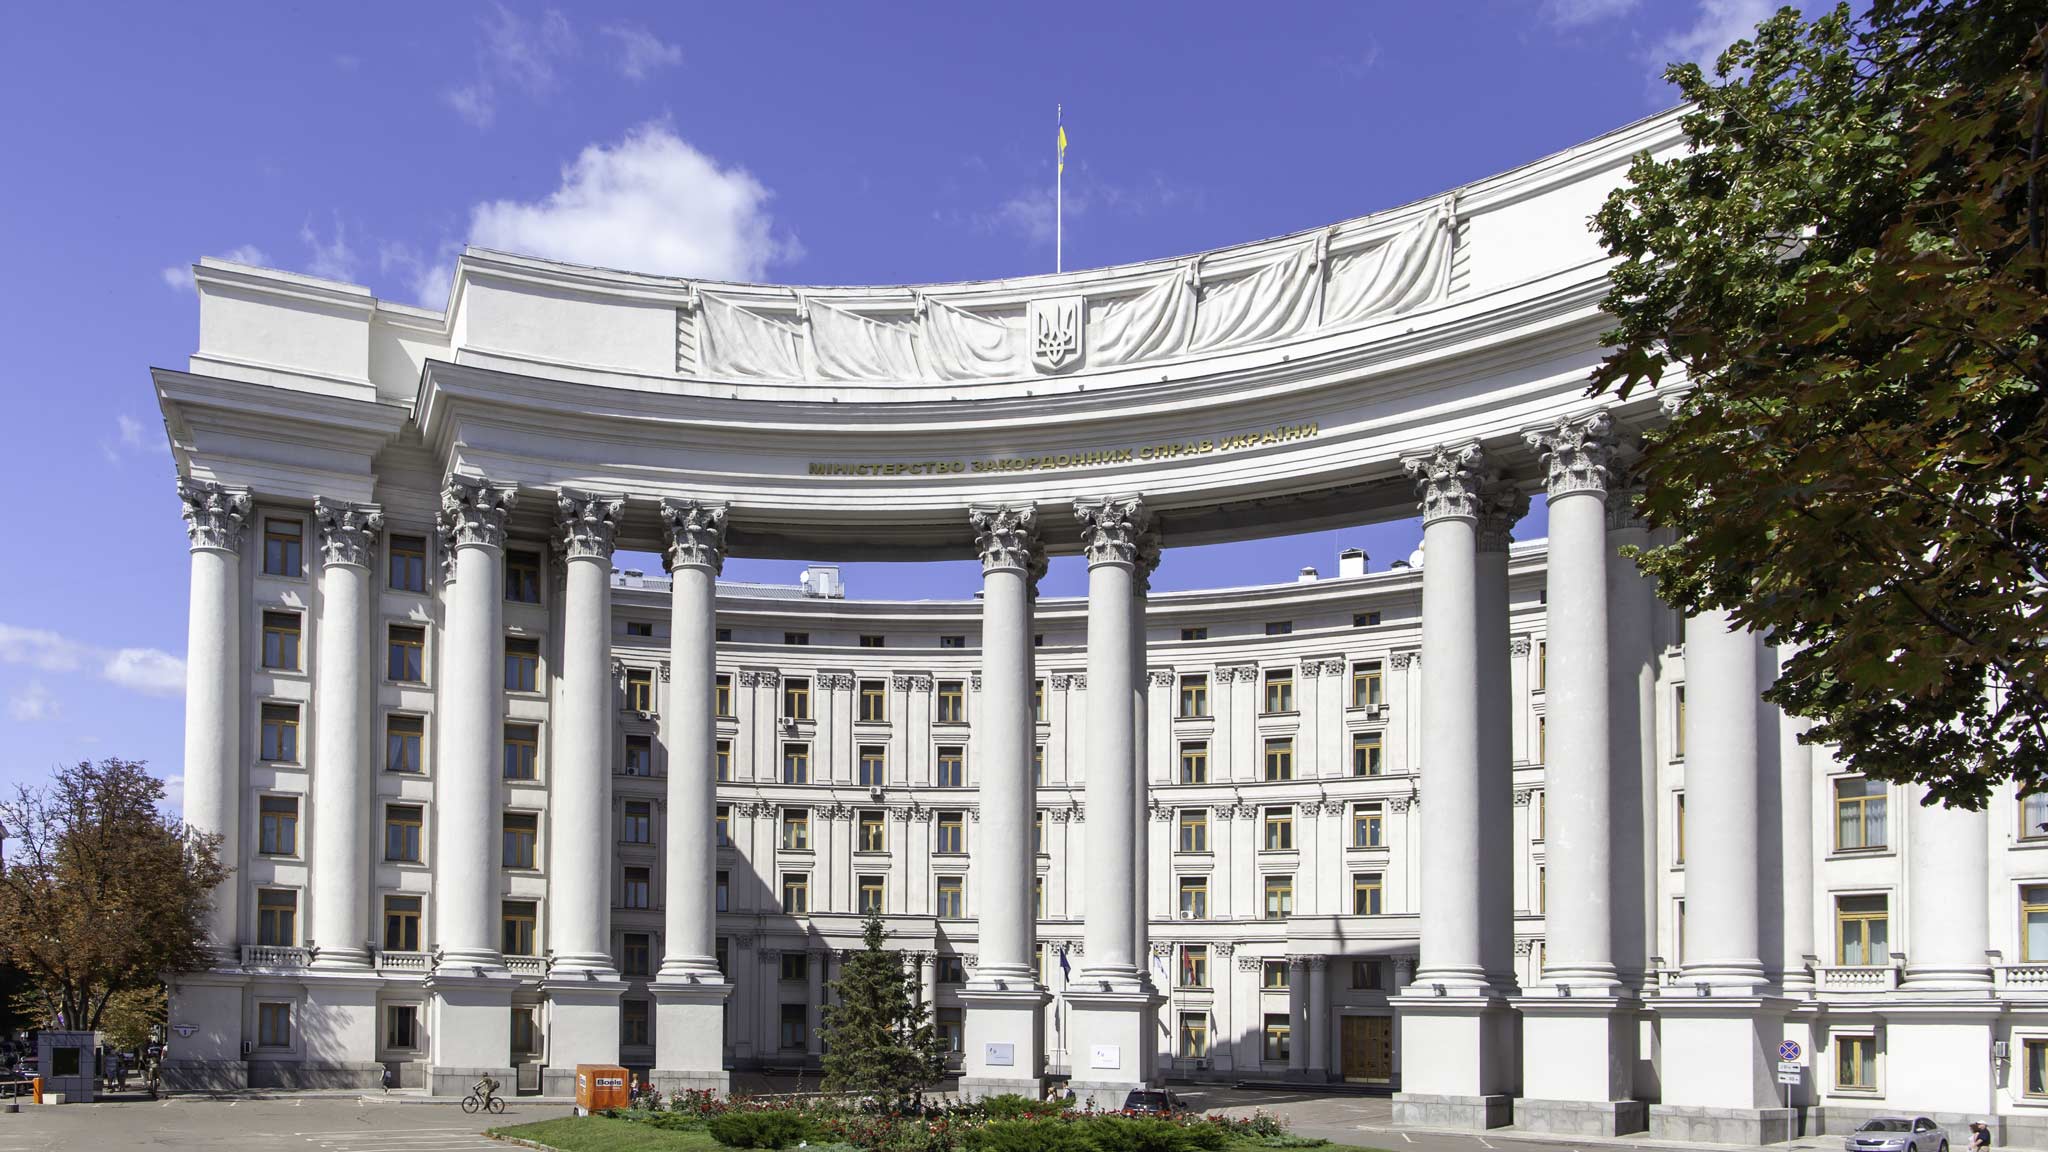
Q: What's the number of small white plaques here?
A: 2